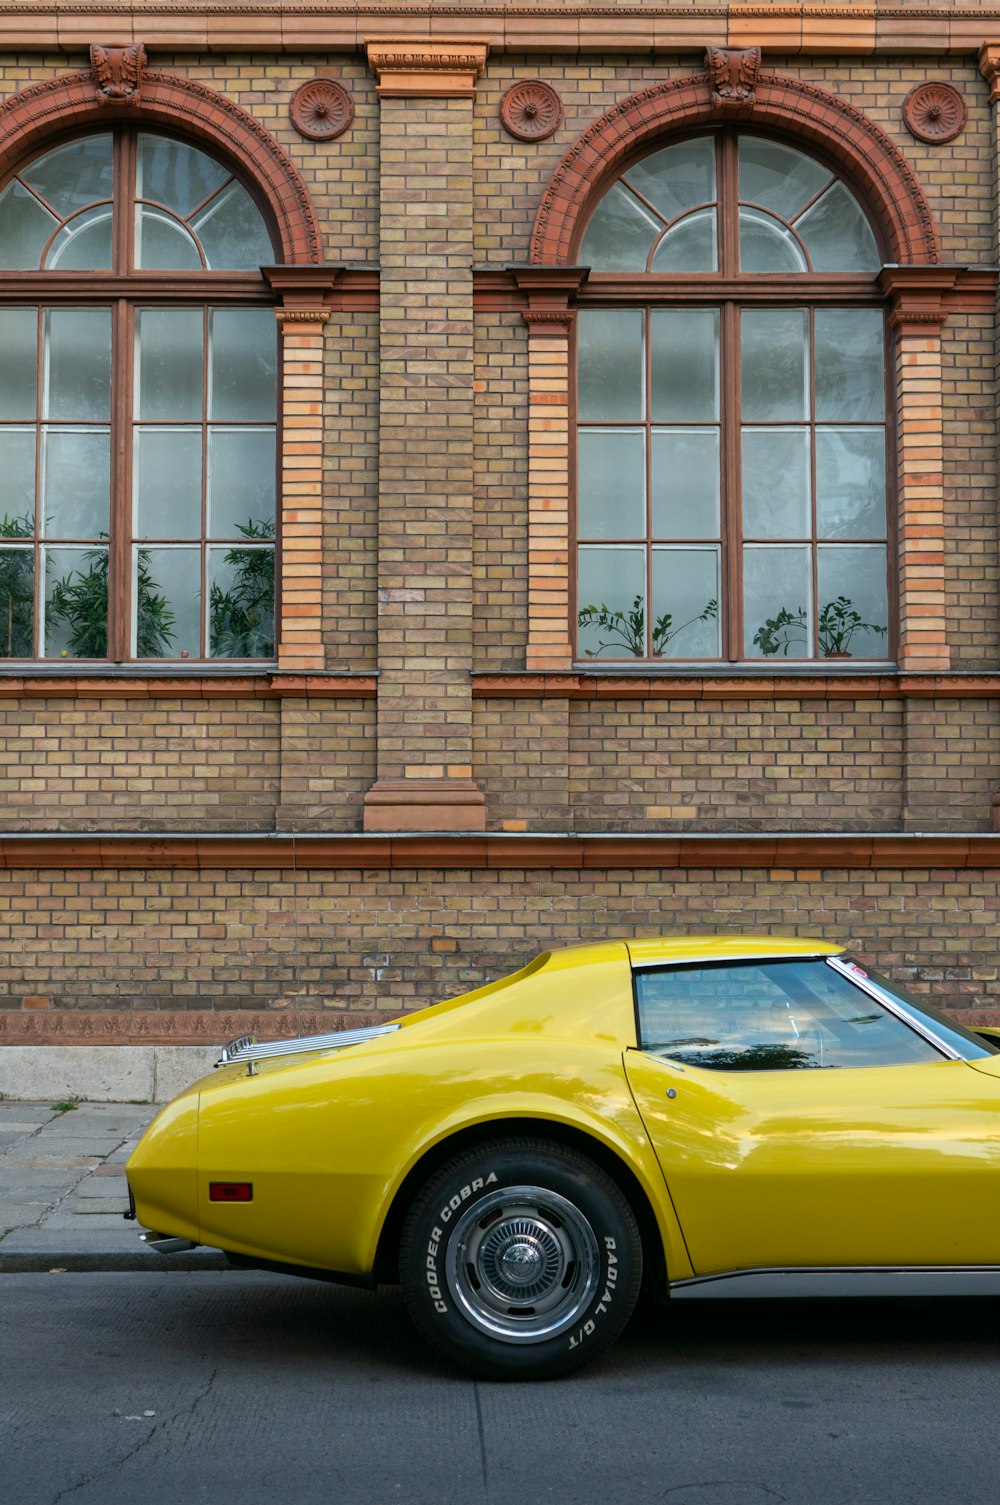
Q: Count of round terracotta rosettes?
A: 3